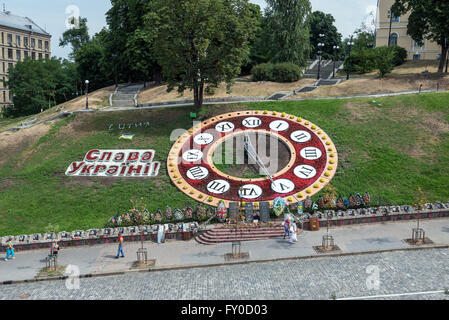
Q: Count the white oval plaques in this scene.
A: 12